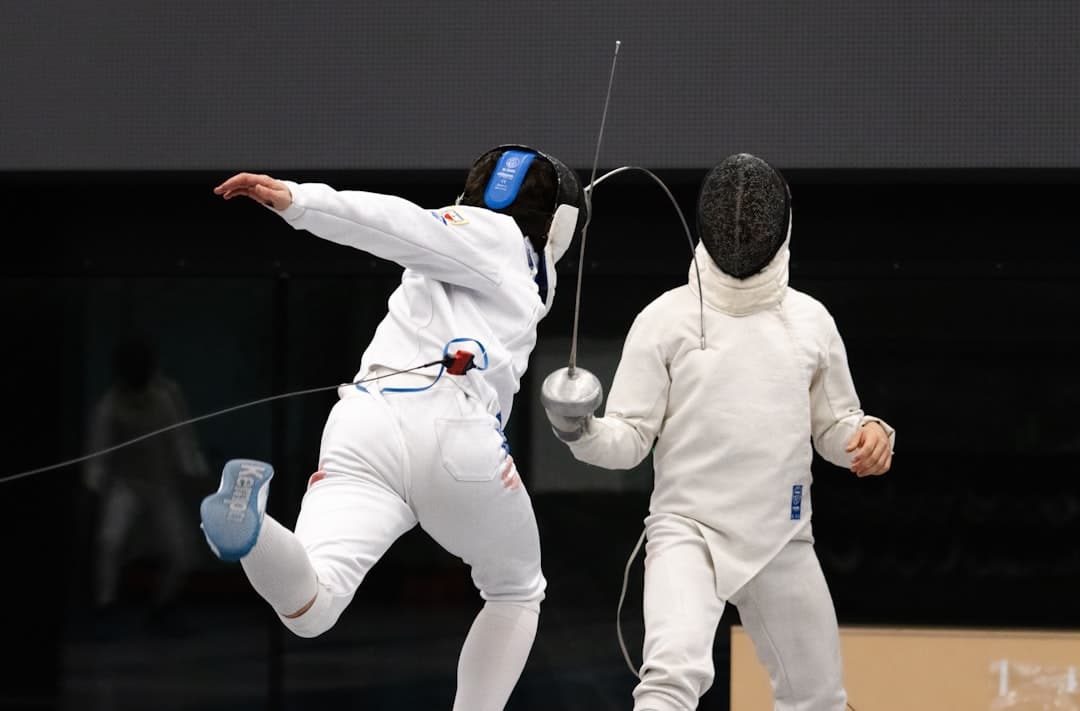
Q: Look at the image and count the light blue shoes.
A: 1